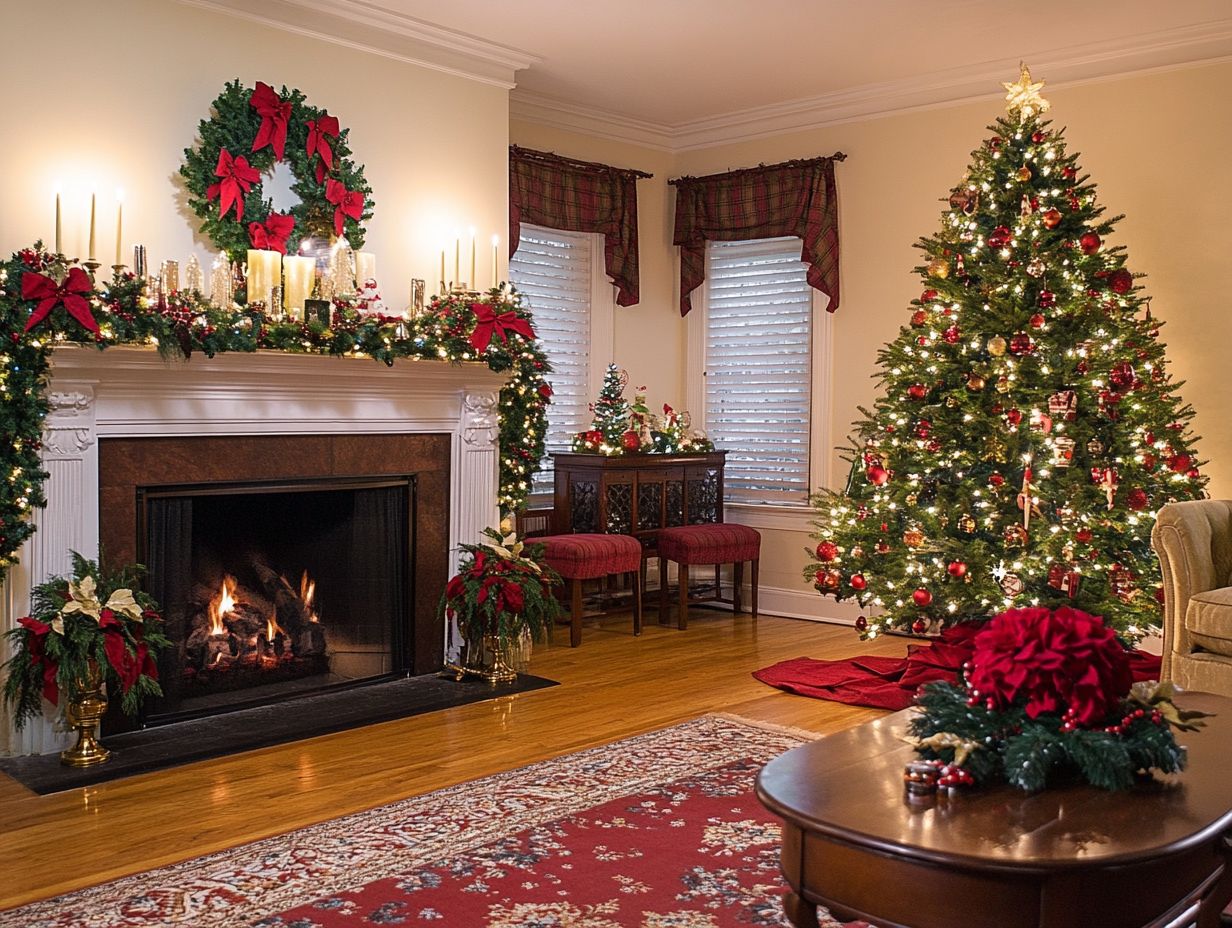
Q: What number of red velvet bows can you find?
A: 7